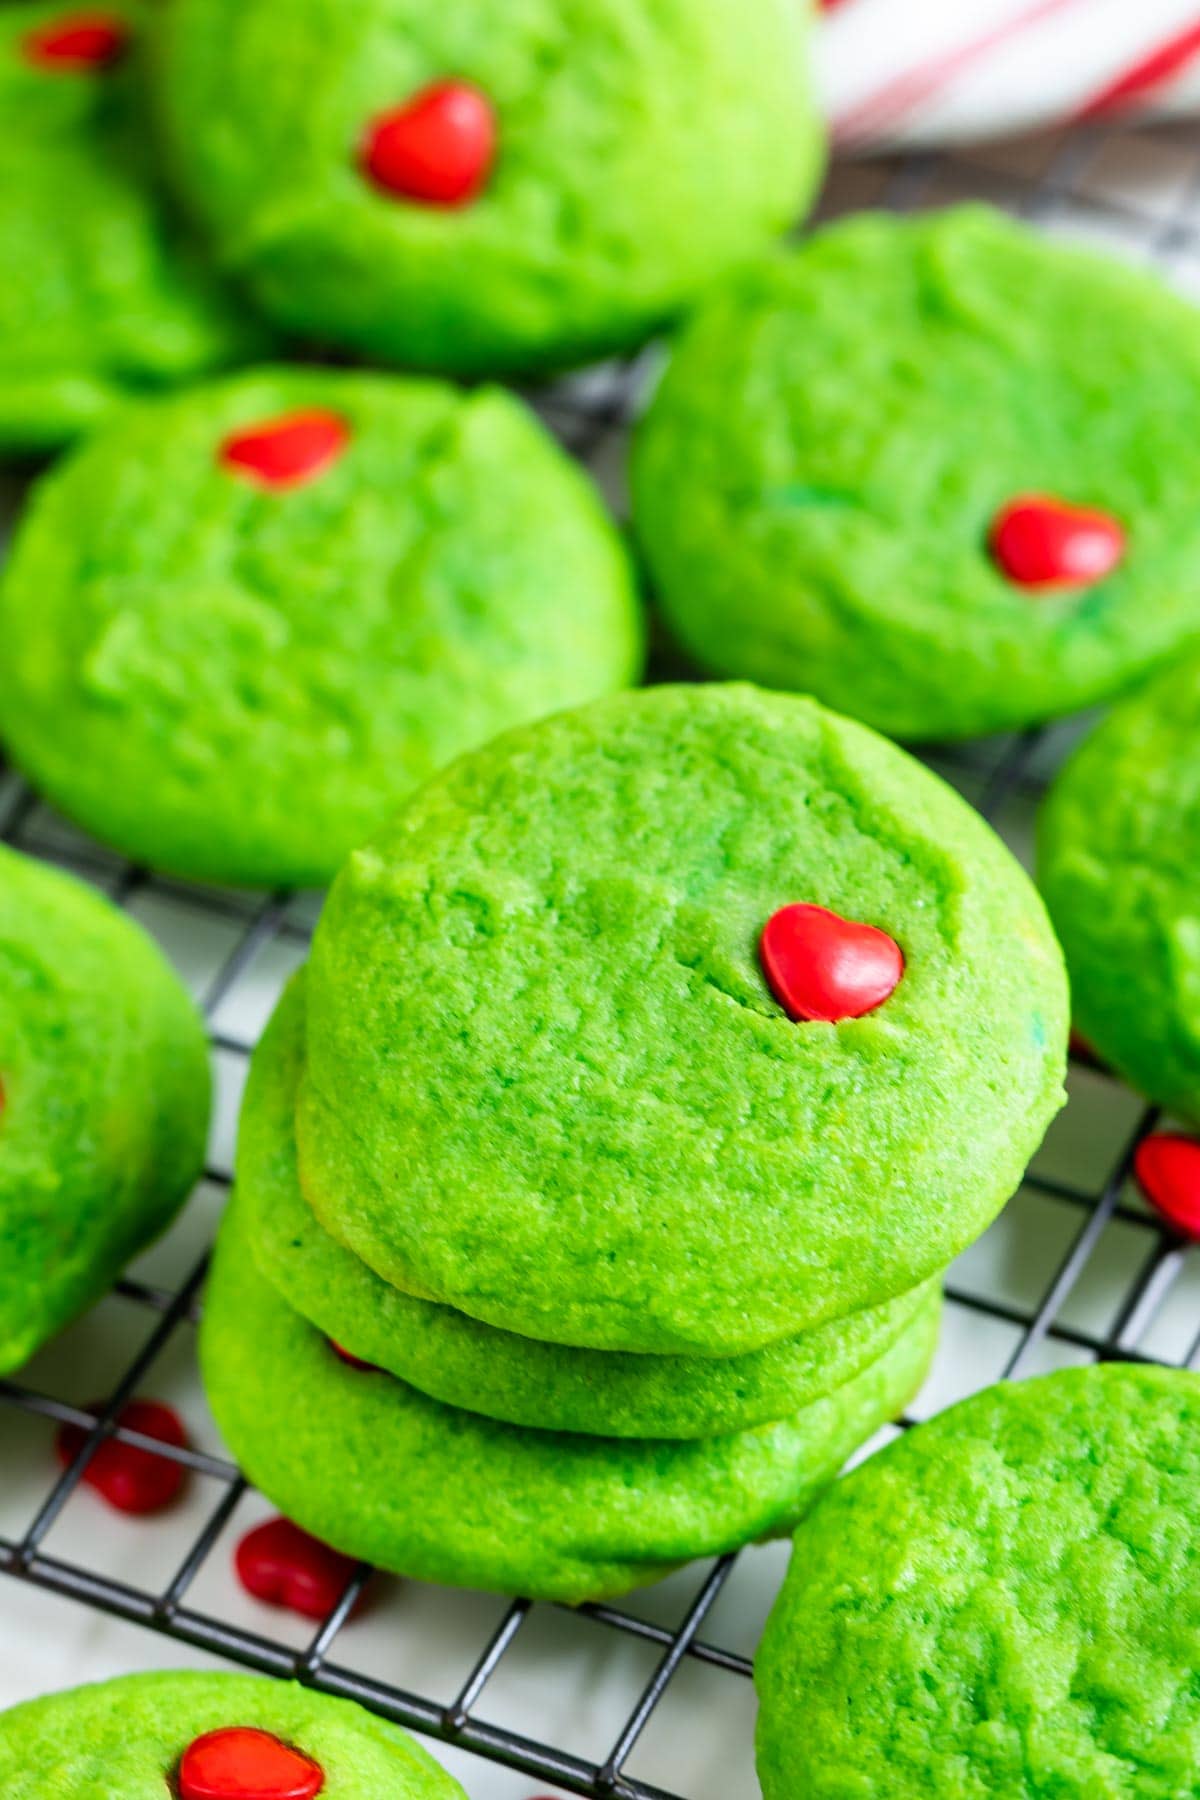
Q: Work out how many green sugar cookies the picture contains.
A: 11